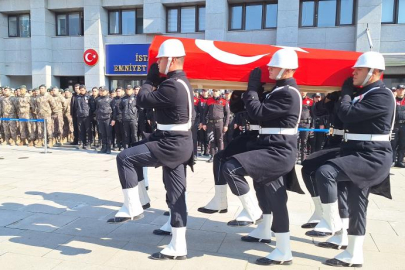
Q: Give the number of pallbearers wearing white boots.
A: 6